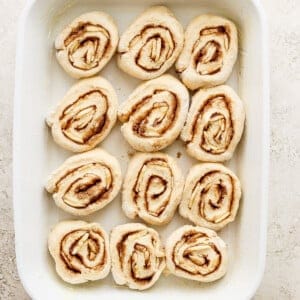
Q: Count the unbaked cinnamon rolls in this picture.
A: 12